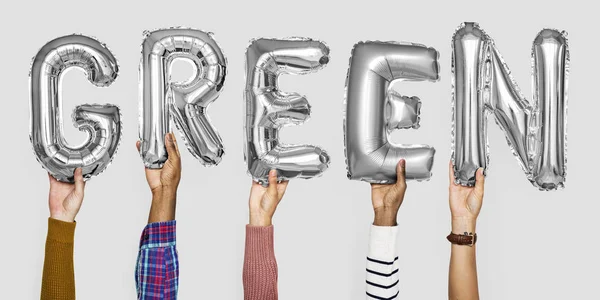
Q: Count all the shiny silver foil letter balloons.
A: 5